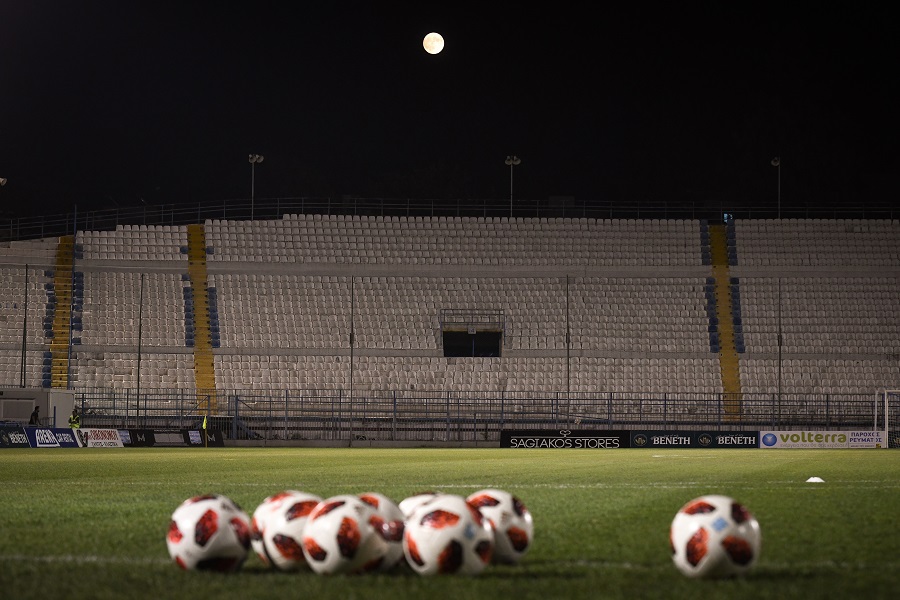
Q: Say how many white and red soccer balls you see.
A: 9